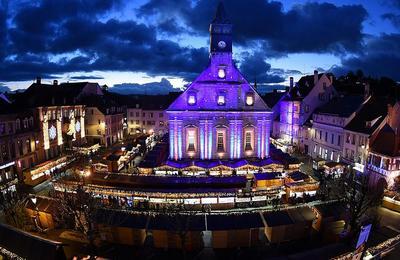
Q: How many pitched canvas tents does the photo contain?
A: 0